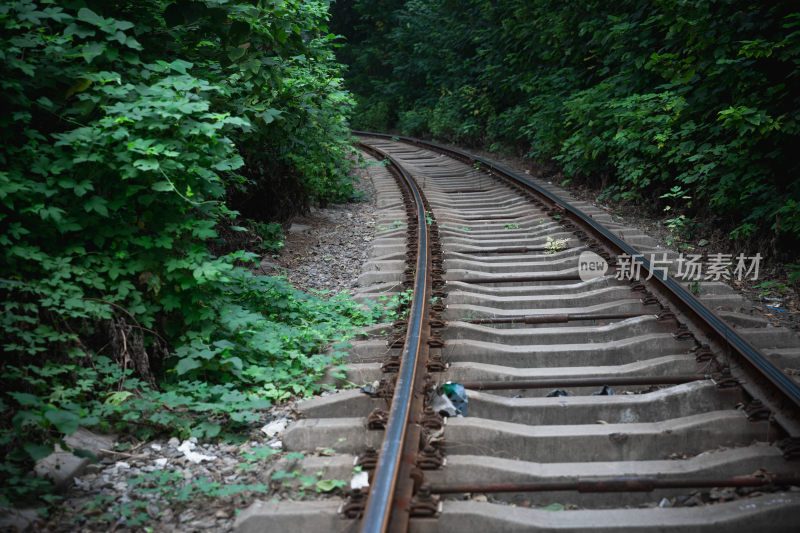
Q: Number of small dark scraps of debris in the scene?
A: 2